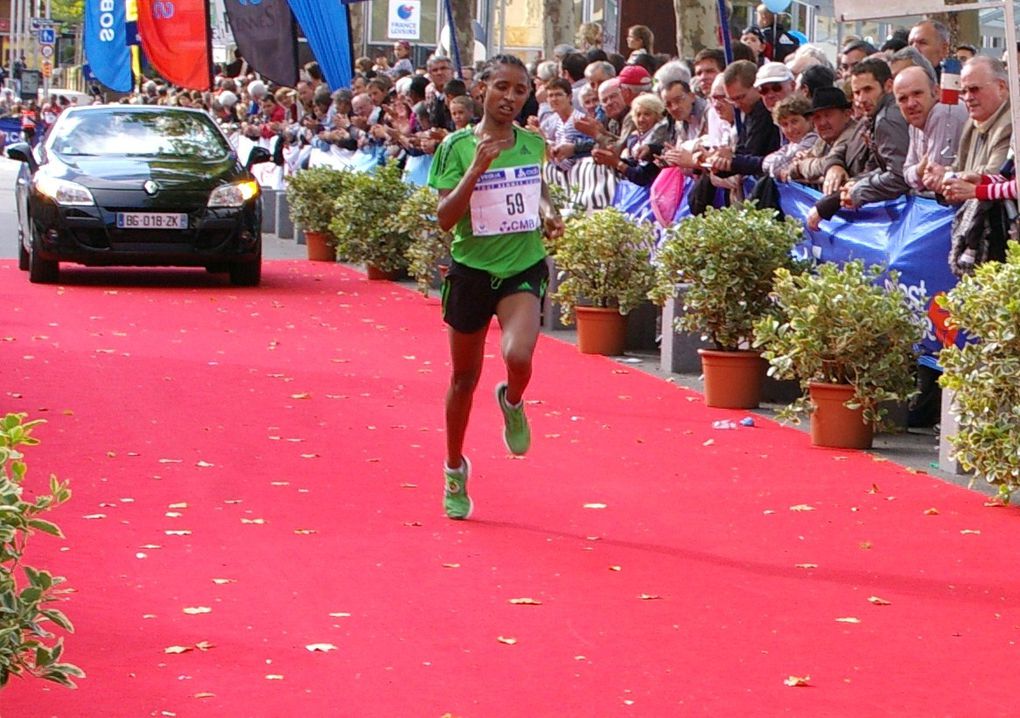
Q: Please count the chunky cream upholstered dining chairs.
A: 0